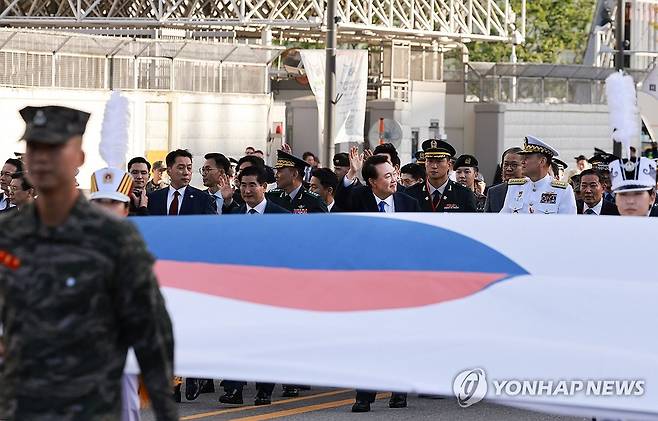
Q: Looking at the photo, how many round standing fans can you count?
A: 1